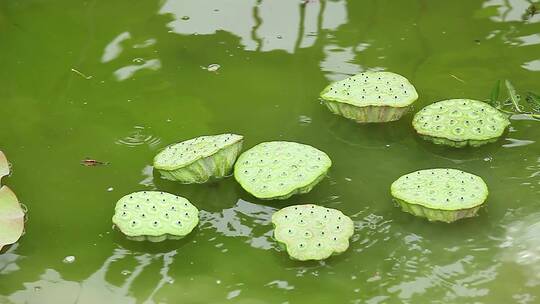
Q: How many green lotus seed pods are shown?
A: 7